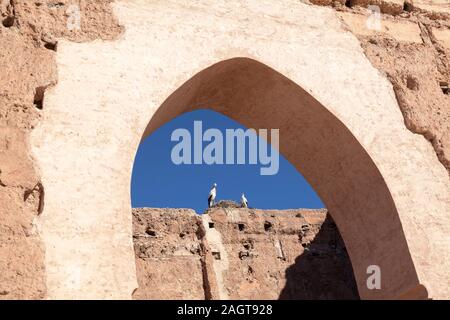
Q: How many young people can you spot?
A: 0